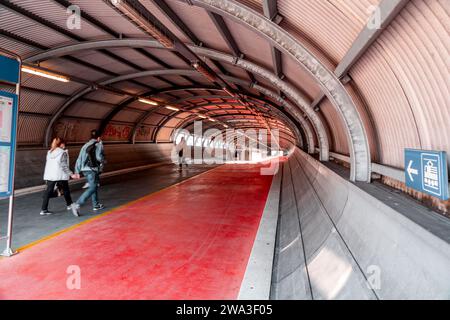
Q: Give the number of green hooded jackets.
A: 0